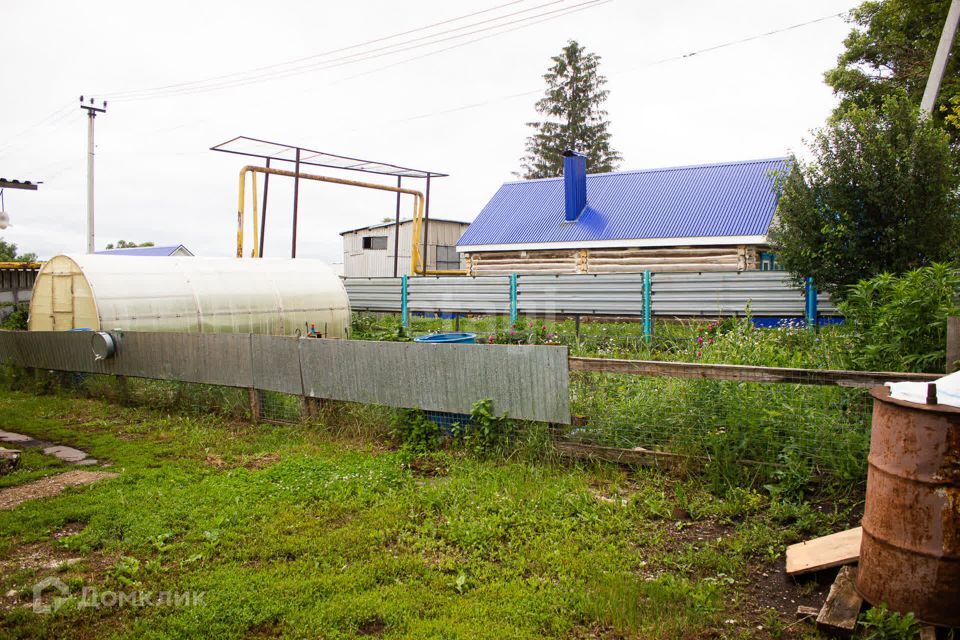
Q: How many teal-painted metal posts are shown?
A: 4